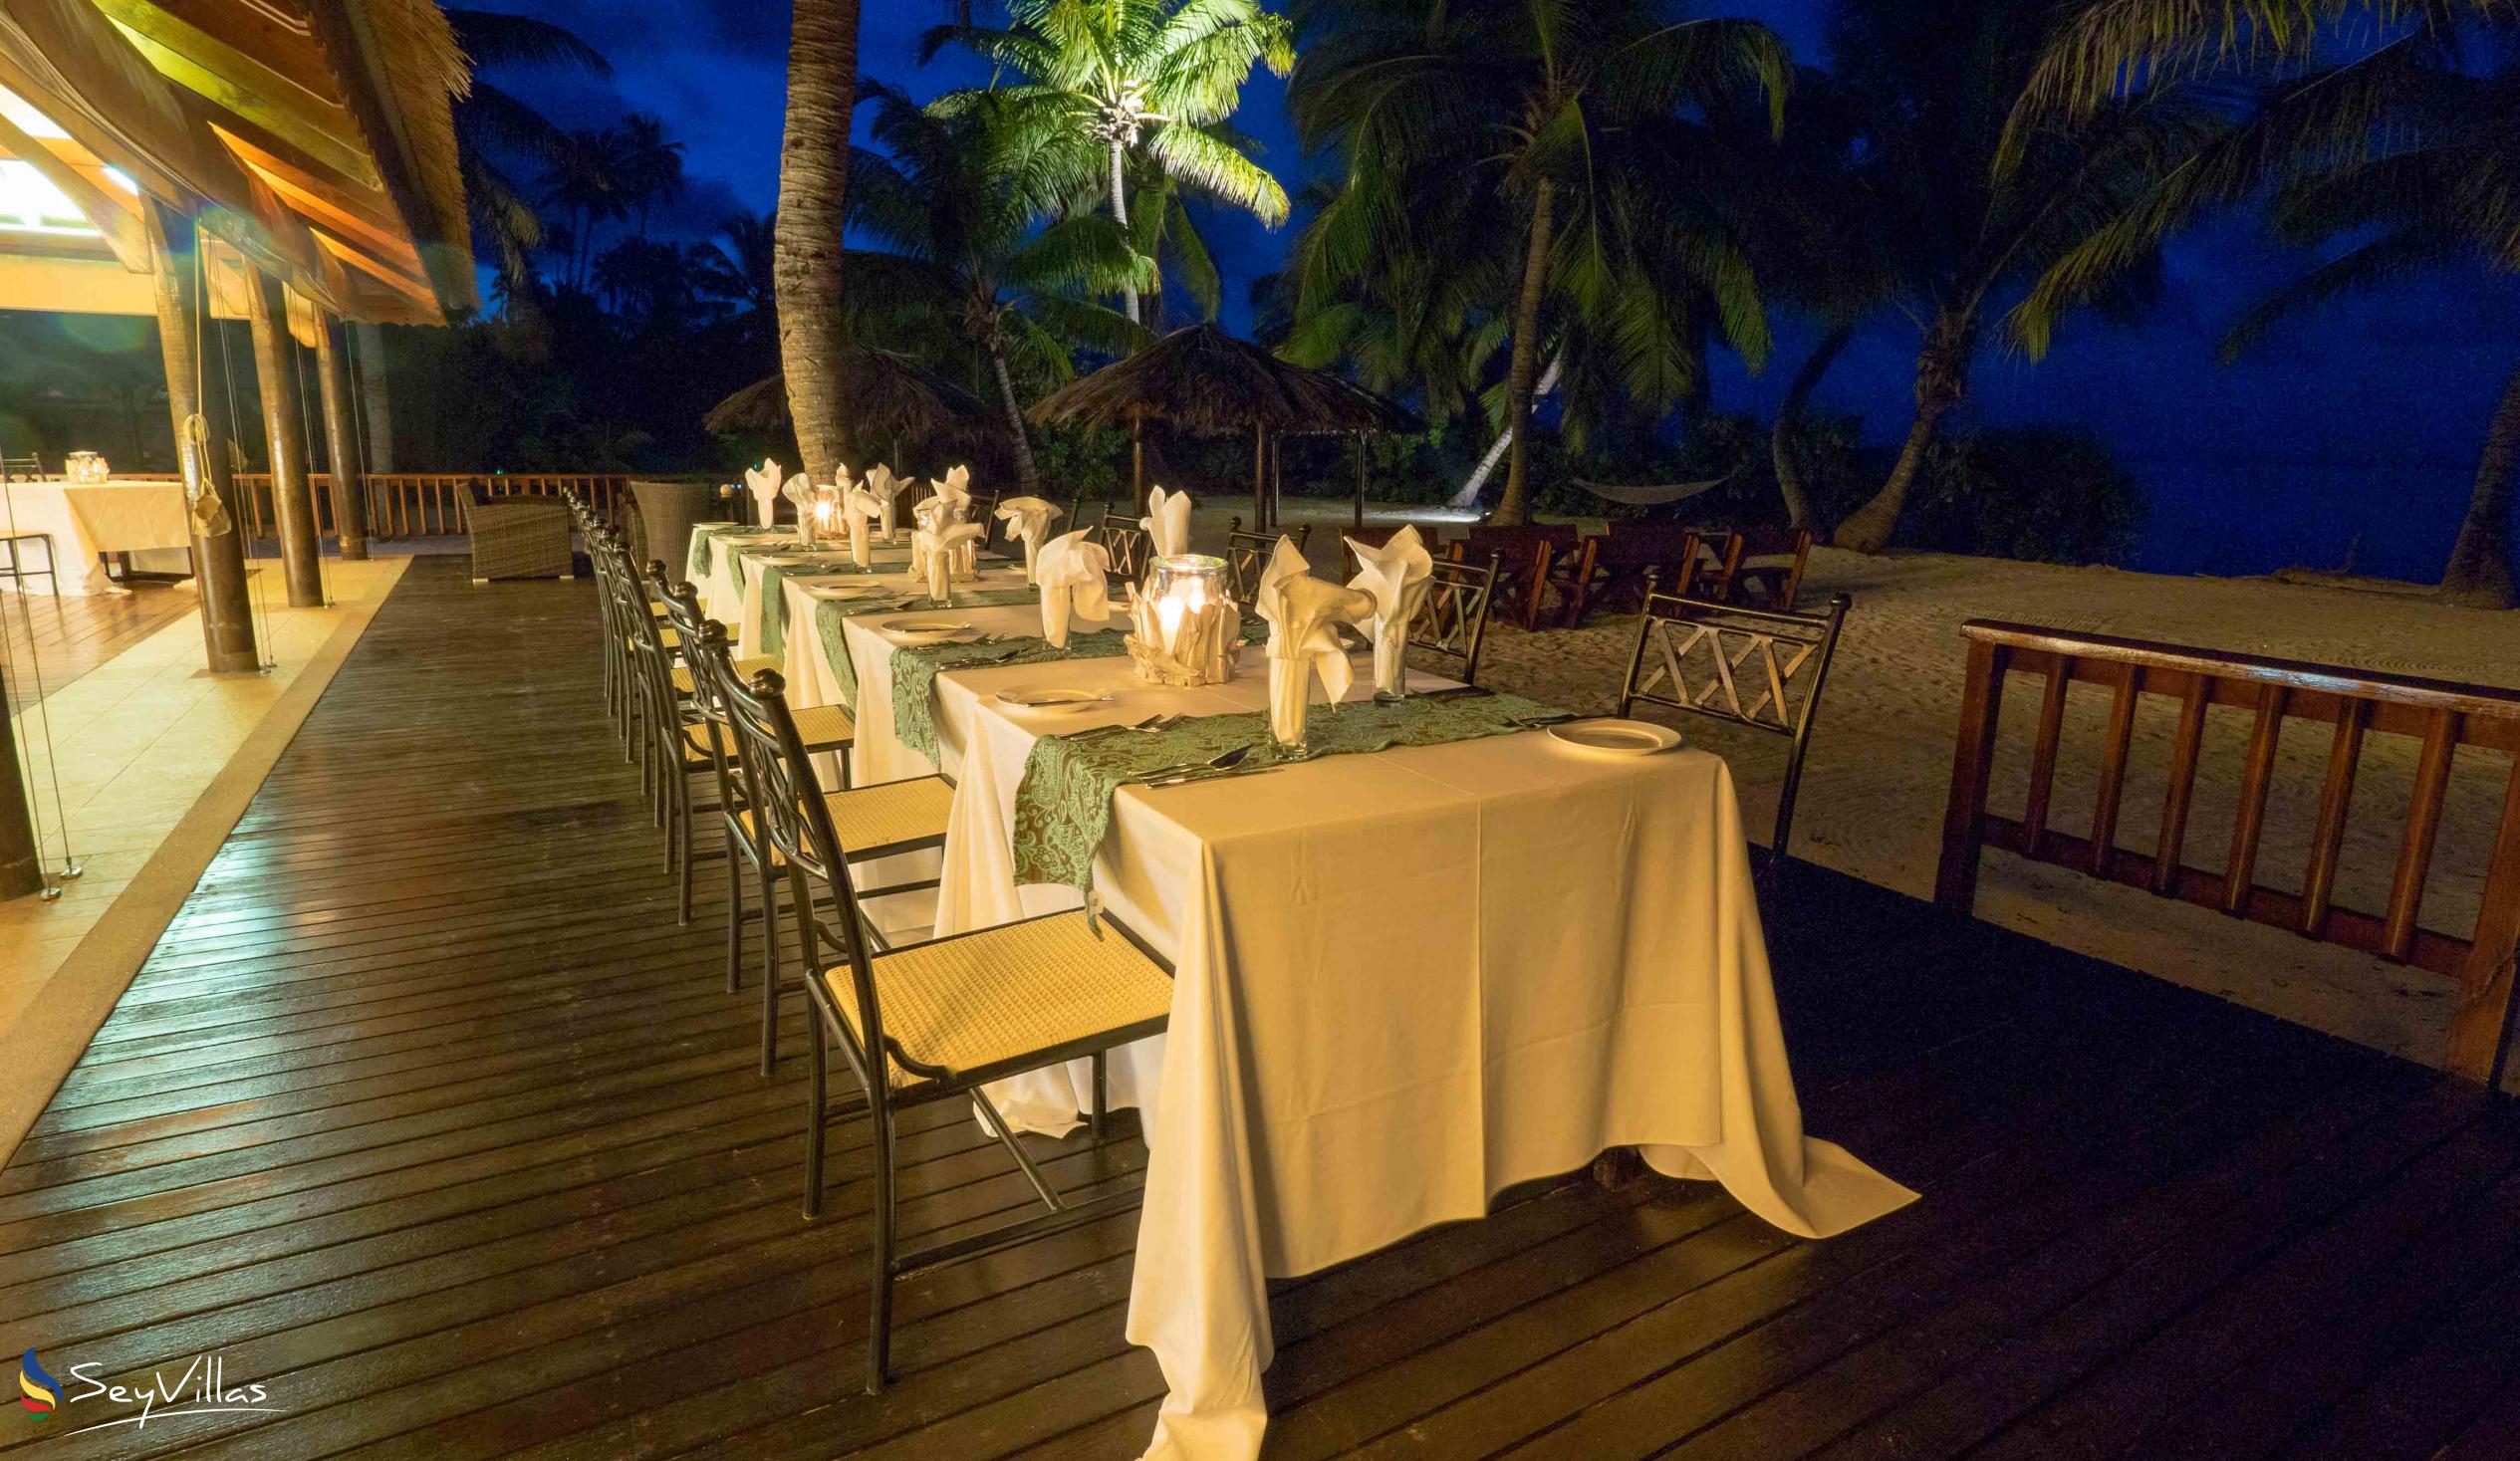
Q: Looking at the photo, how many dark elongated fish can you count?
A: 0